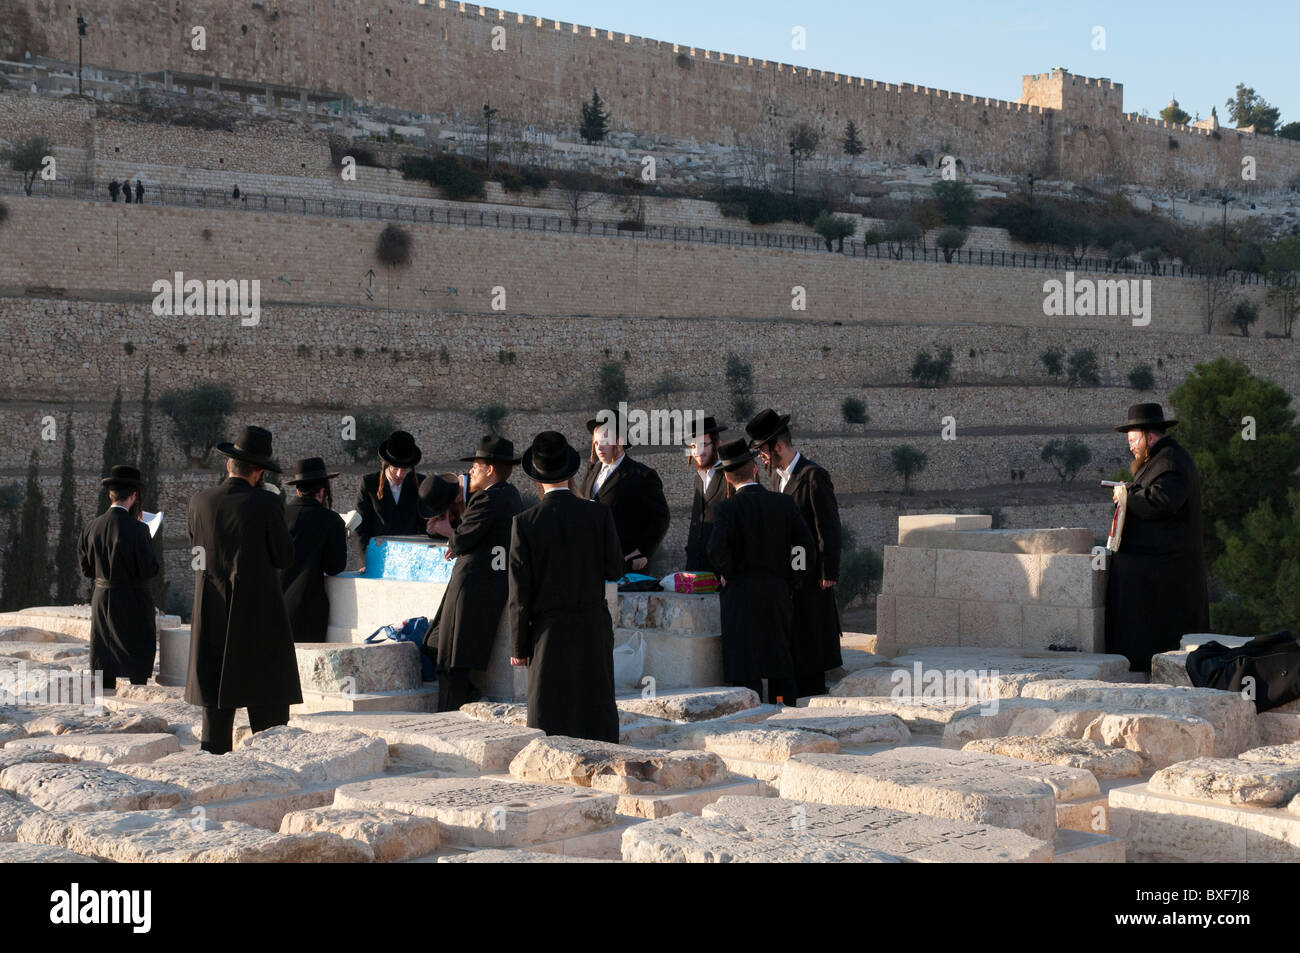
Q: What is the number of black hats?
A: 12